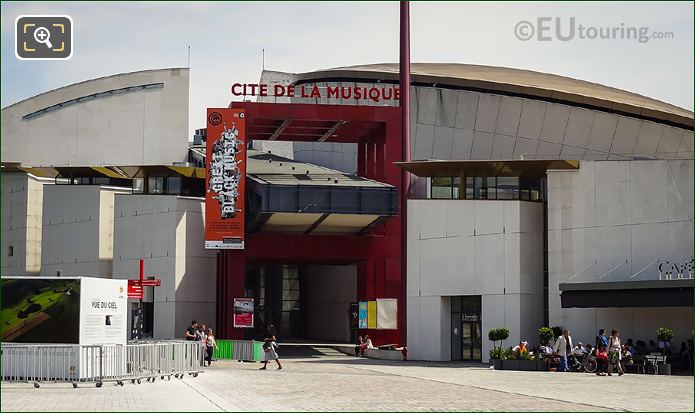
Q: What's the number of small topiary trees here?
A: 5